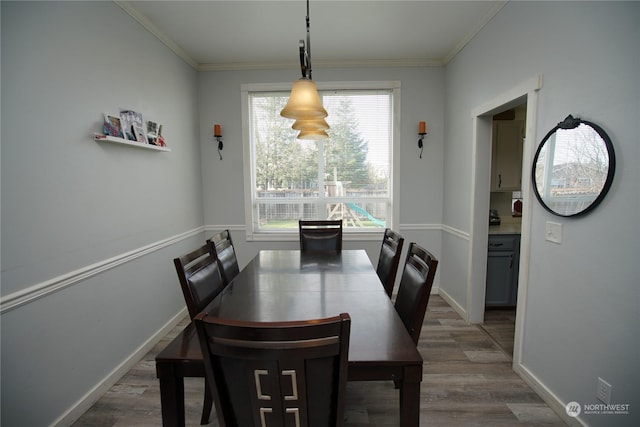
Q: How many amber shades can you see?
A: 3